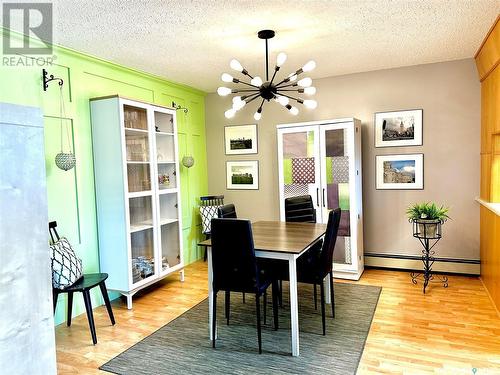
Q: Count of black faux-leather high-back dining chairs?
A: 4